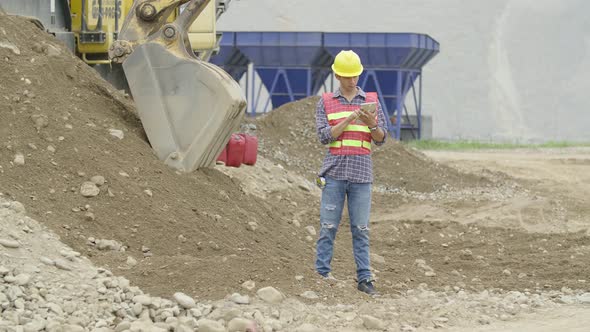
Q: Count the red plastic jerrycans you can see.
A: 3